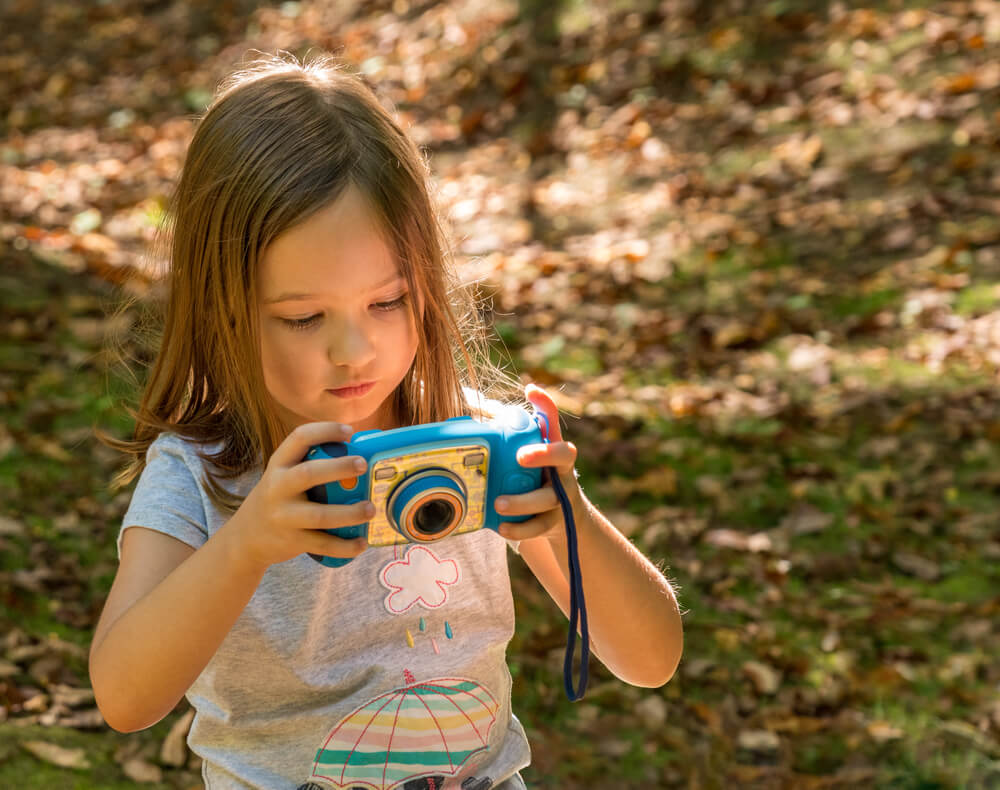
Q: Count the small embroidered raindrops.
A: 4